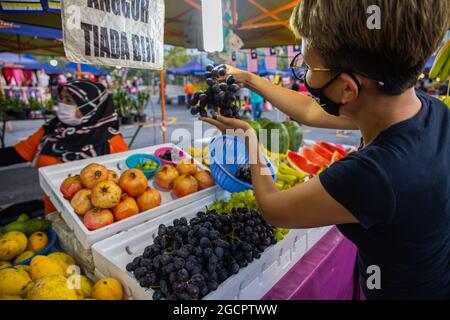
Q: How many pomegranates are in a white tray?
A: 13